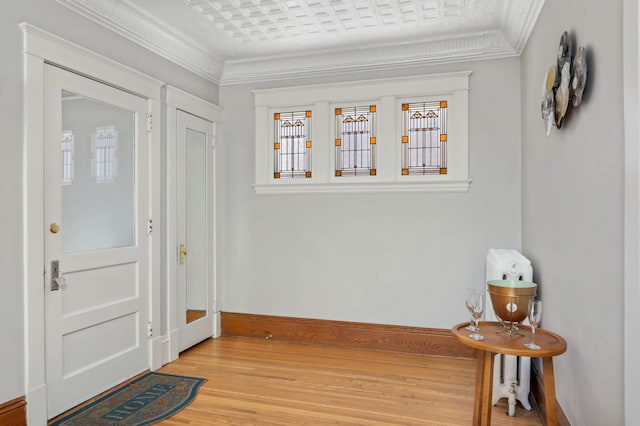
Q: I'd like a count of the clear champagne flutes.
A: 3